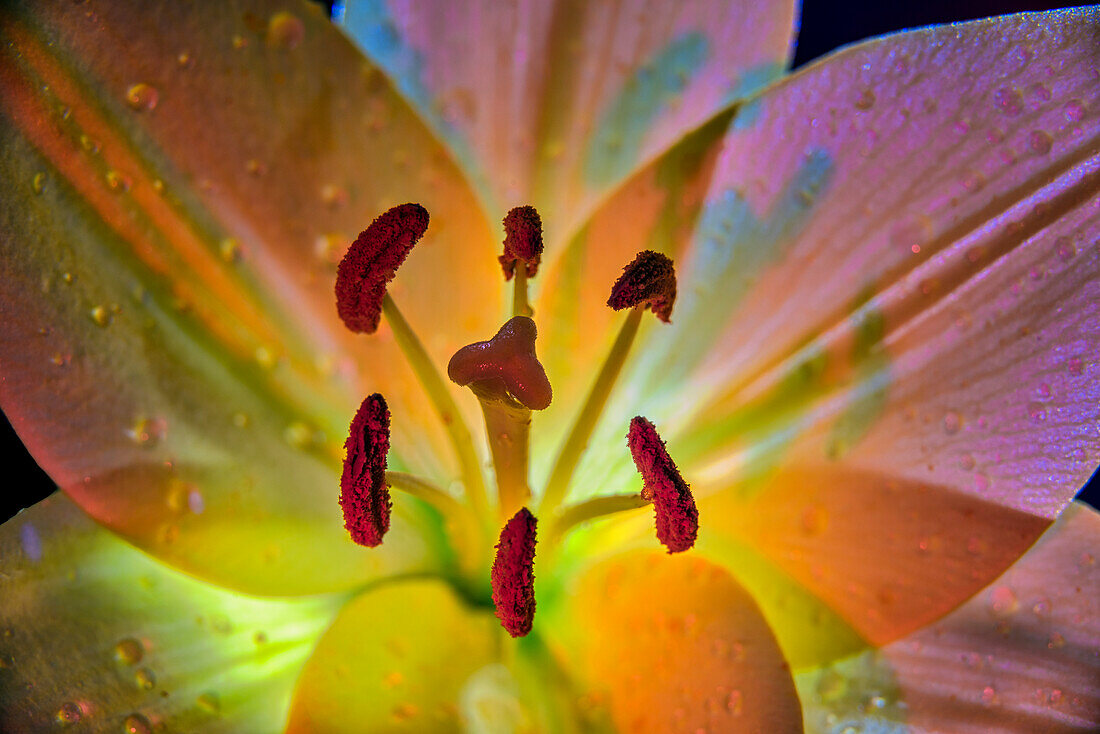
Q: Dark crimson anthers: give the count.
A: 6